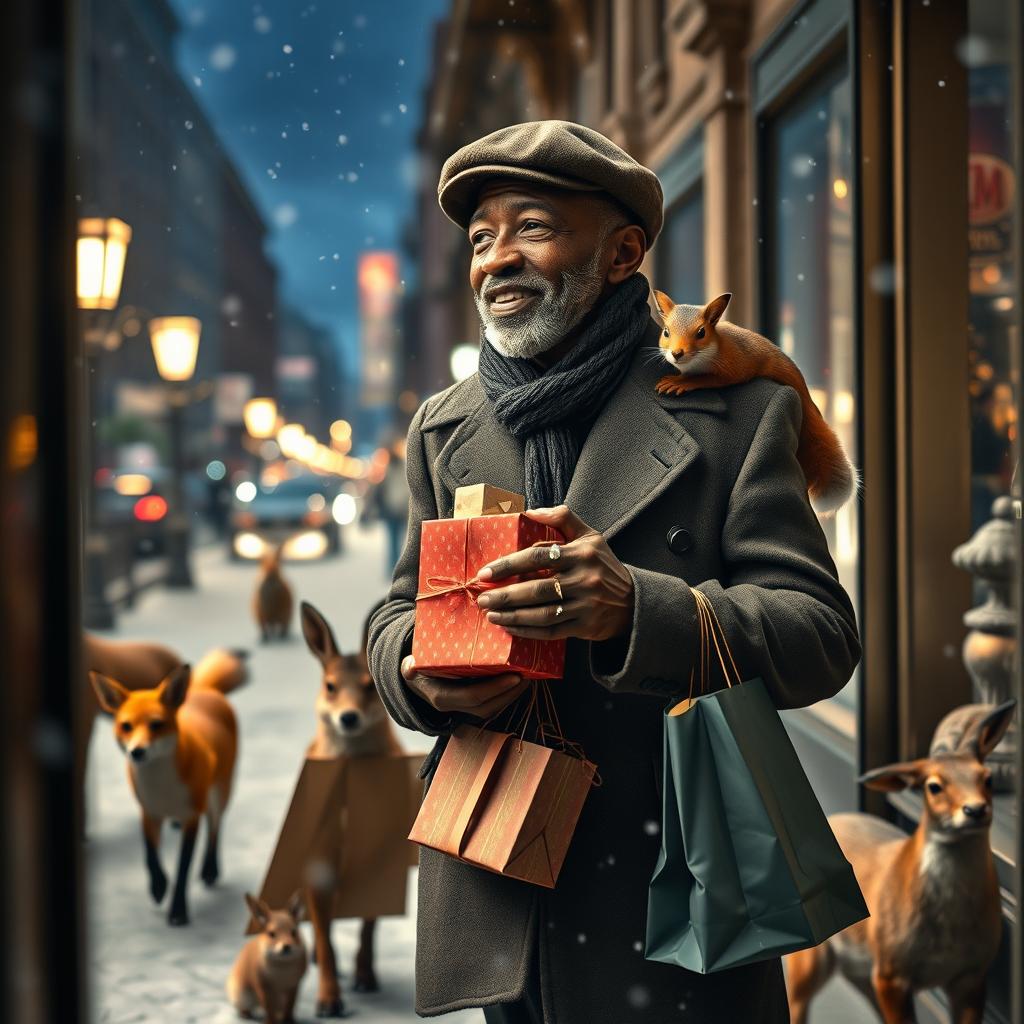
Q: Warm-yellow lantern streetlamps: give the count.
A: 3